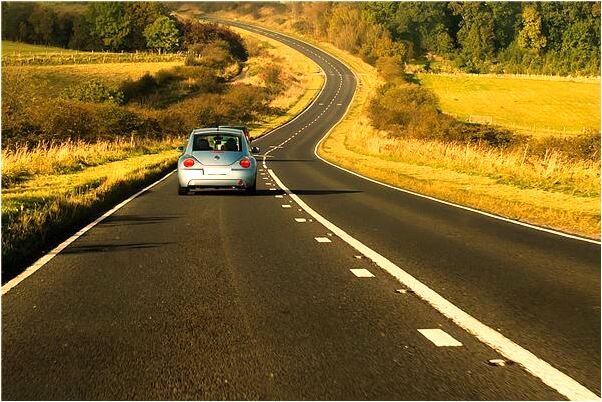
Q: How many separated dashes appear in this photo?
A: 11